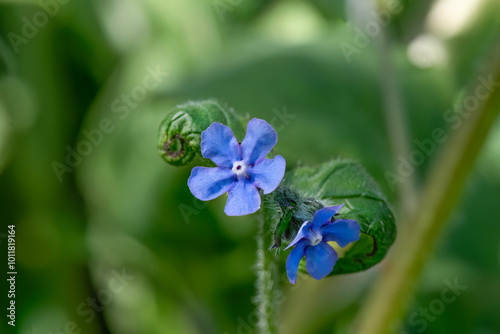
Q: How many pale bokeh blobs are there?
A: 2